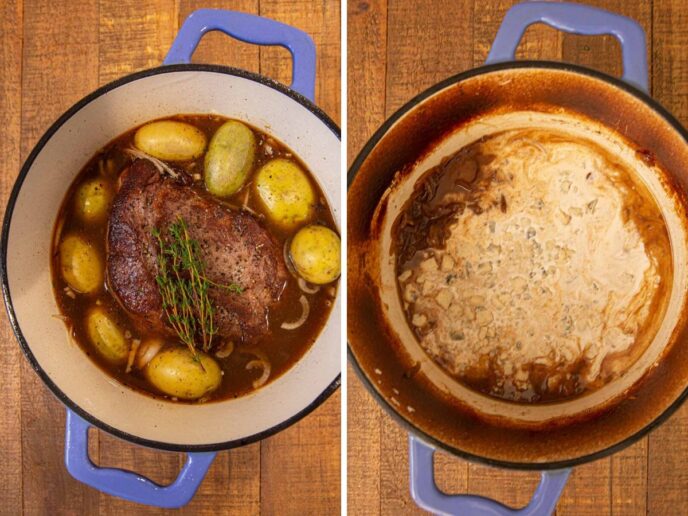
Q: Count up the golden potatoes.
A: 8